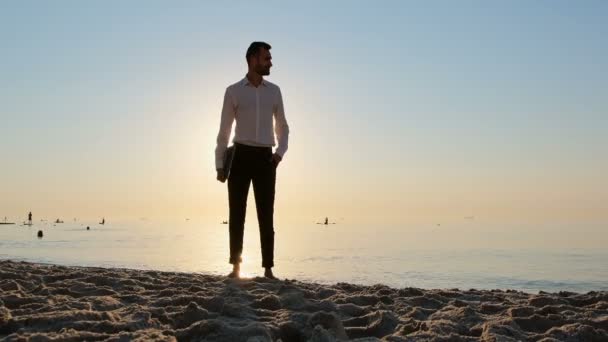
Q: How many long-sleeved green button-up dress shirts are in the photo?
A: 0